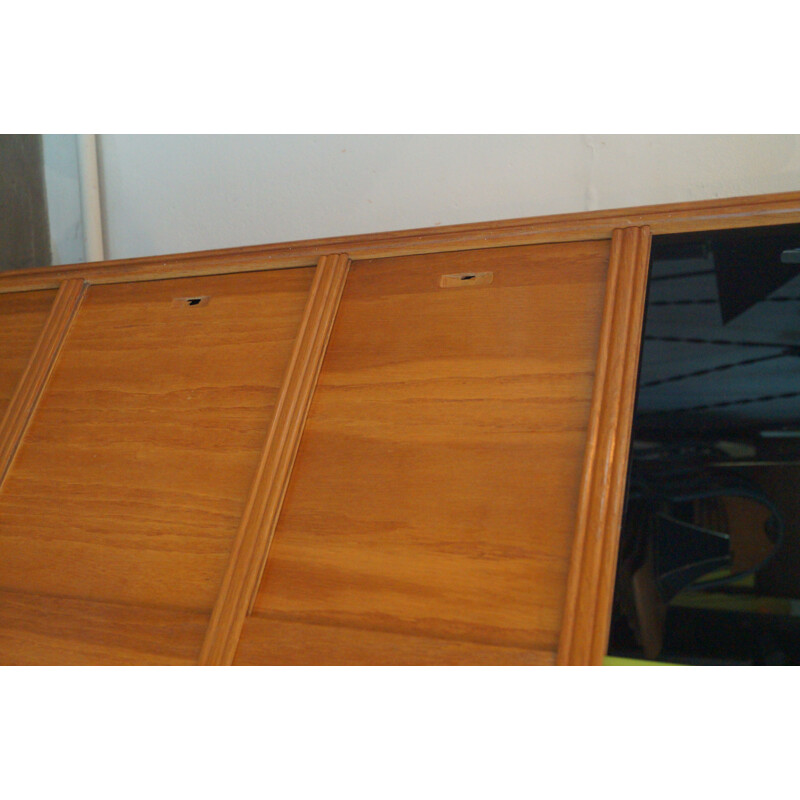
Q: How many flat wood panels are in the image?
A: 3